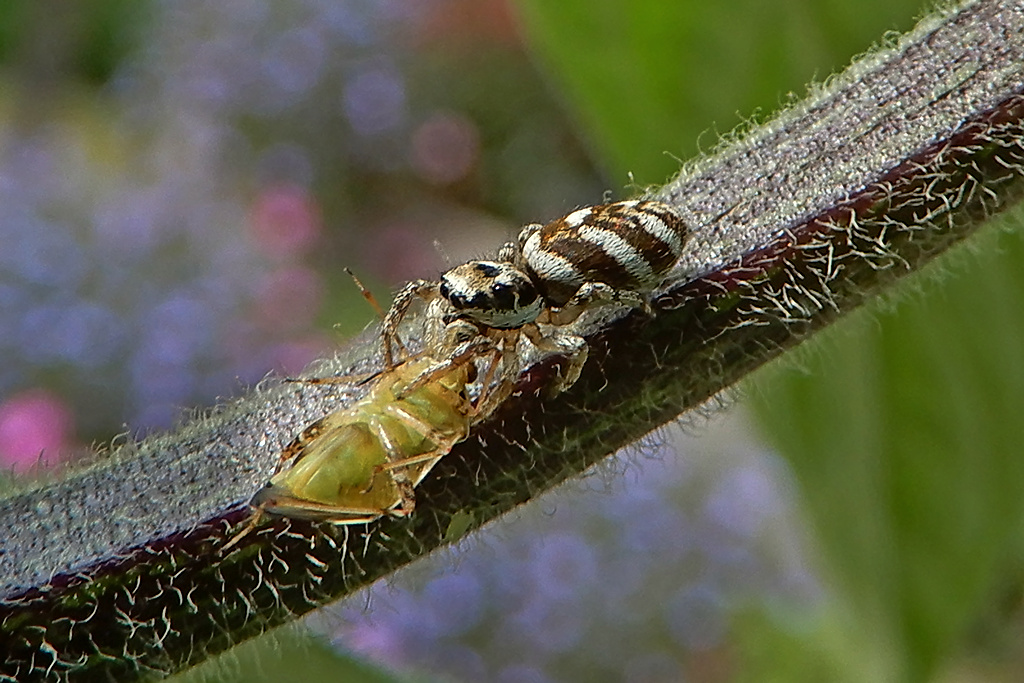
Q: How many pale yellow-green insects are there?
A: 1